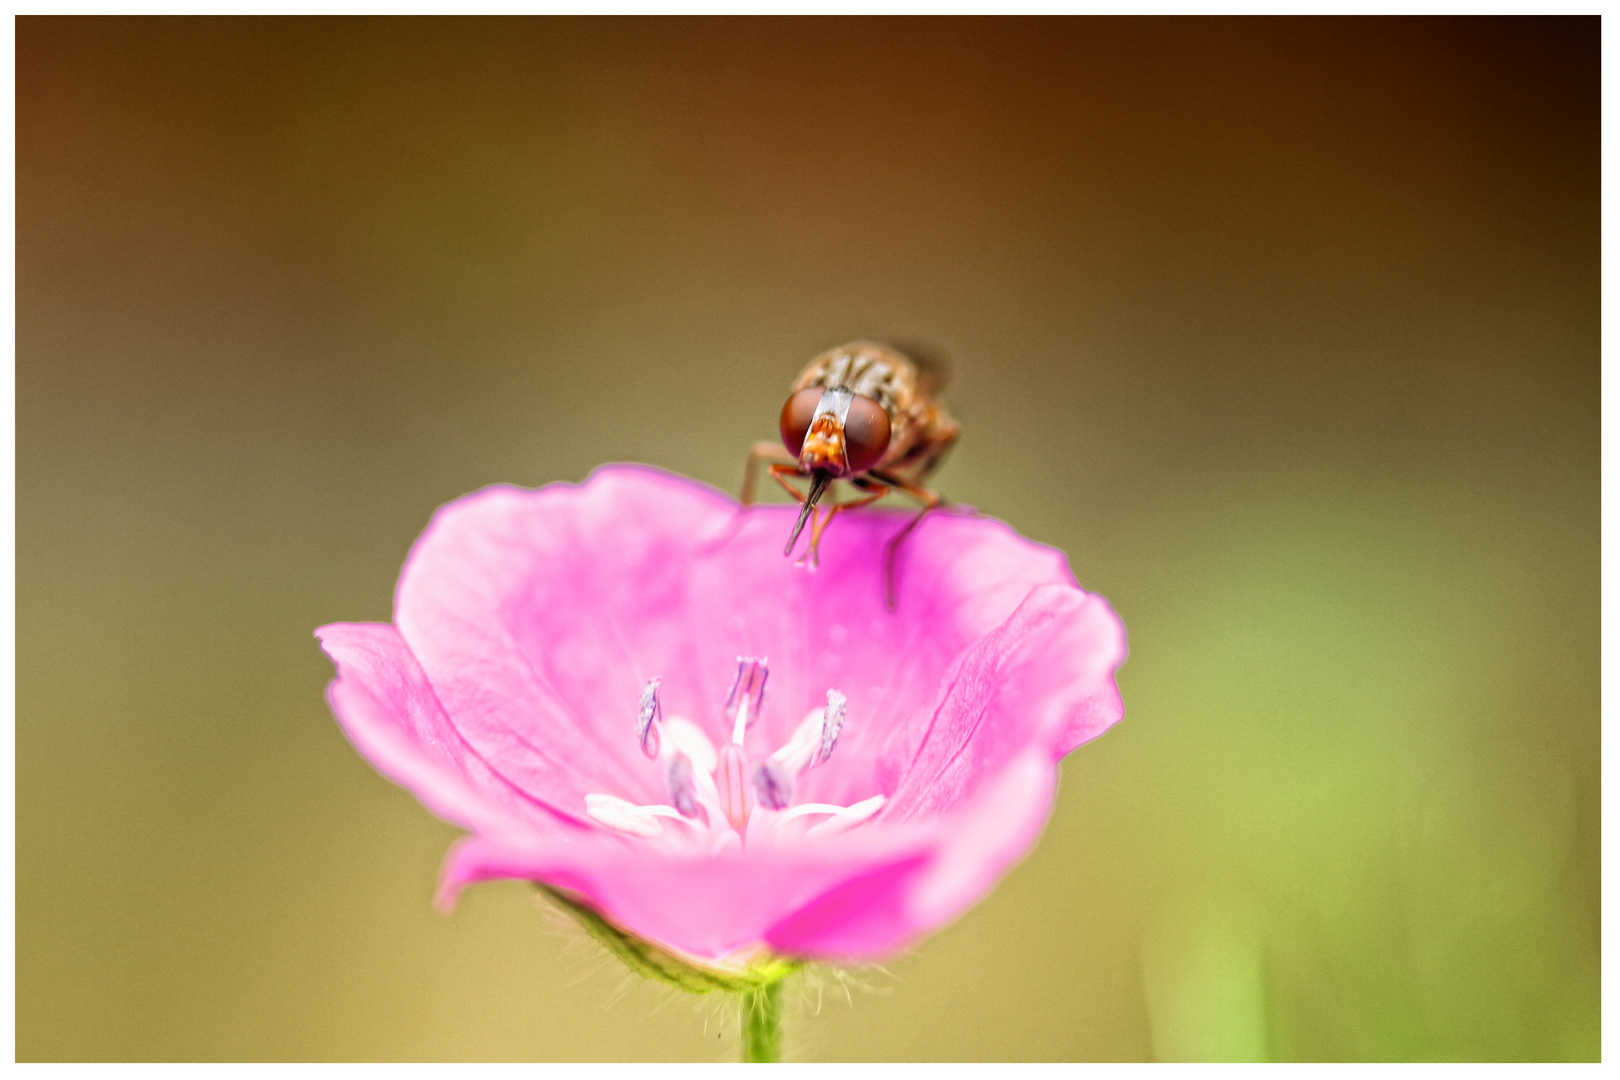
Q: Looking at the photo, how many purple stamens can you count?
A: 5